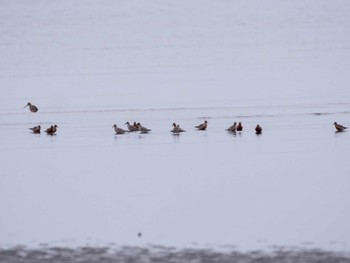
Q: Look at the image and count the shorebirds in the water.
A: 15